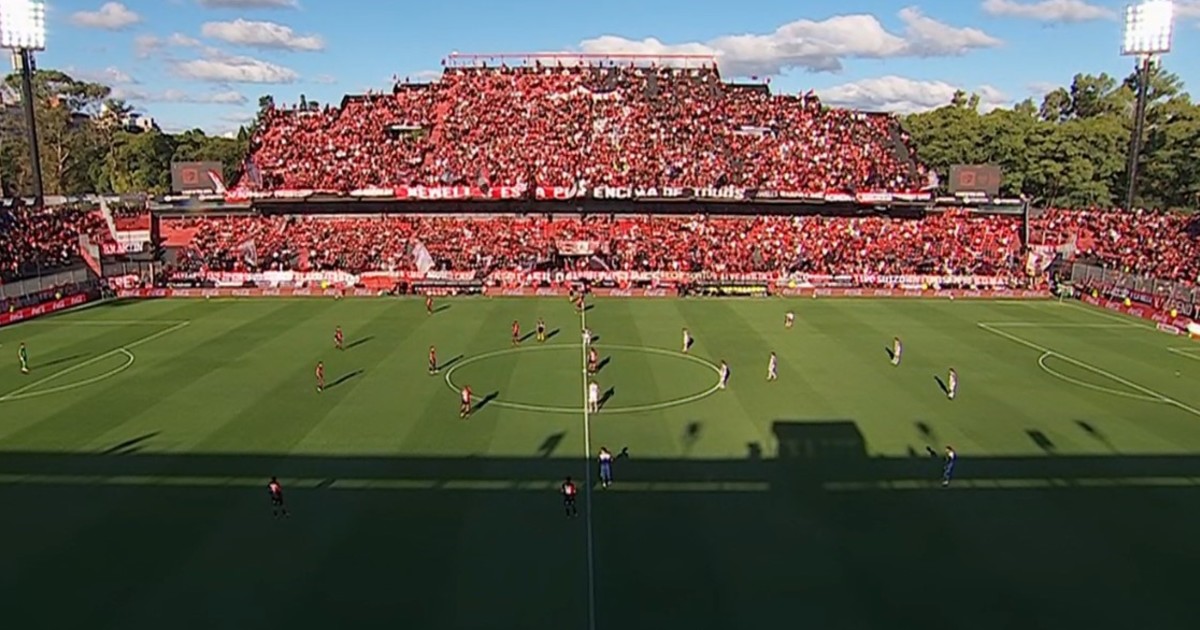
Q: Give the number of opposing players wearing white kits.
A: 10